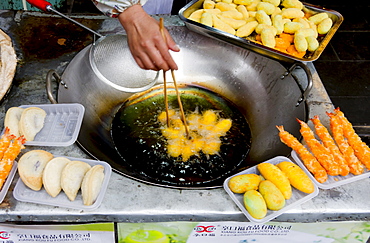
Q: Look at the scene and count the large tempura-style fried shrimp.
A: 7